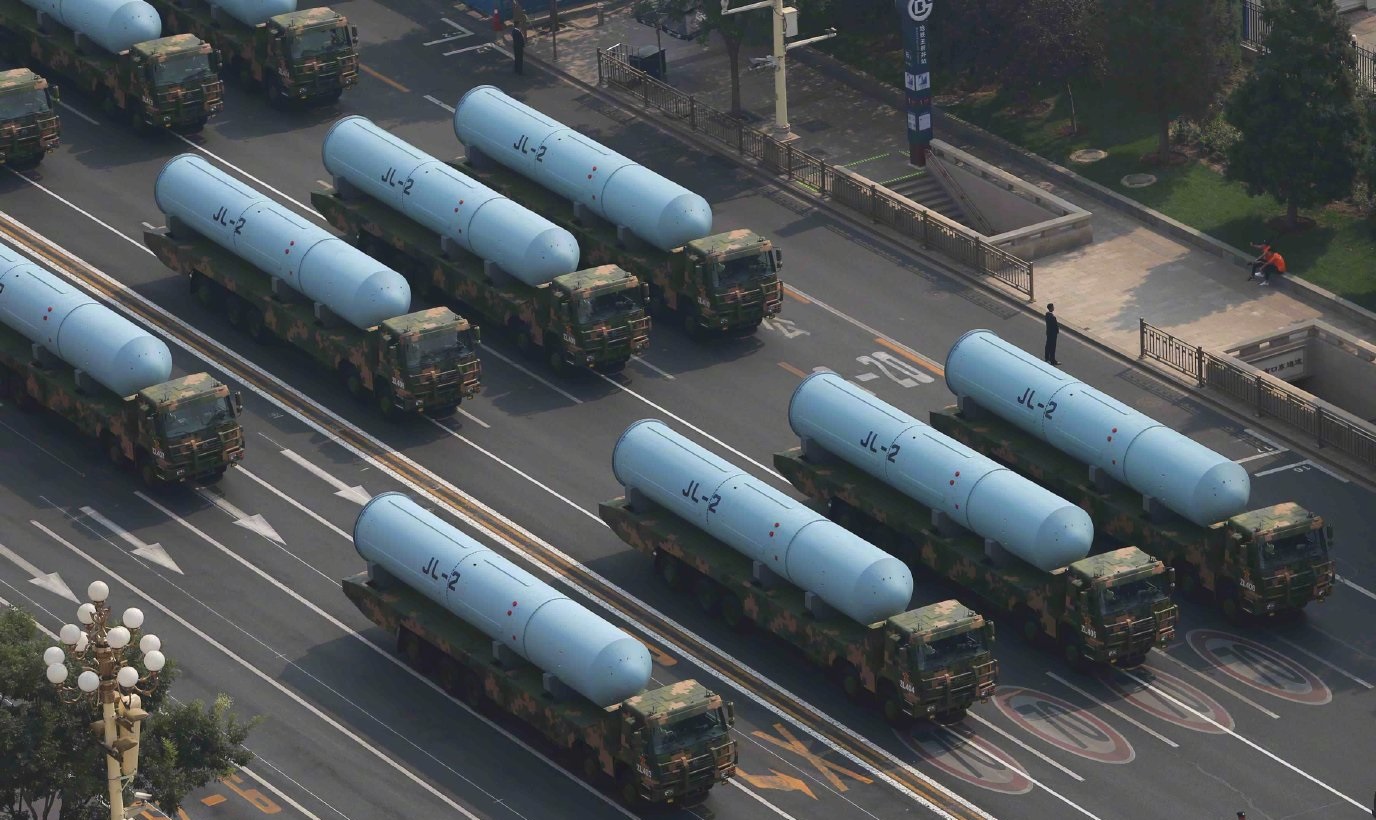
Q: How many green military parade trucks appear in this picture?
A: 11